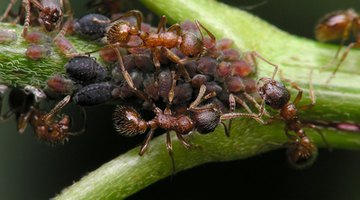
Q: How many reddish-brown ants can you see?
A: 6